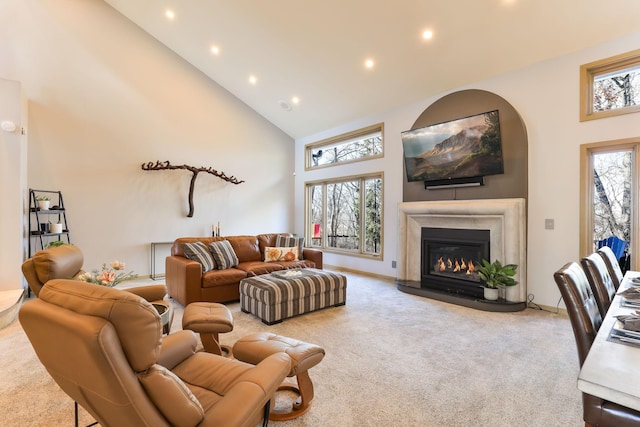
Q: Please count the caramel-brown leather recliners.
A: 2